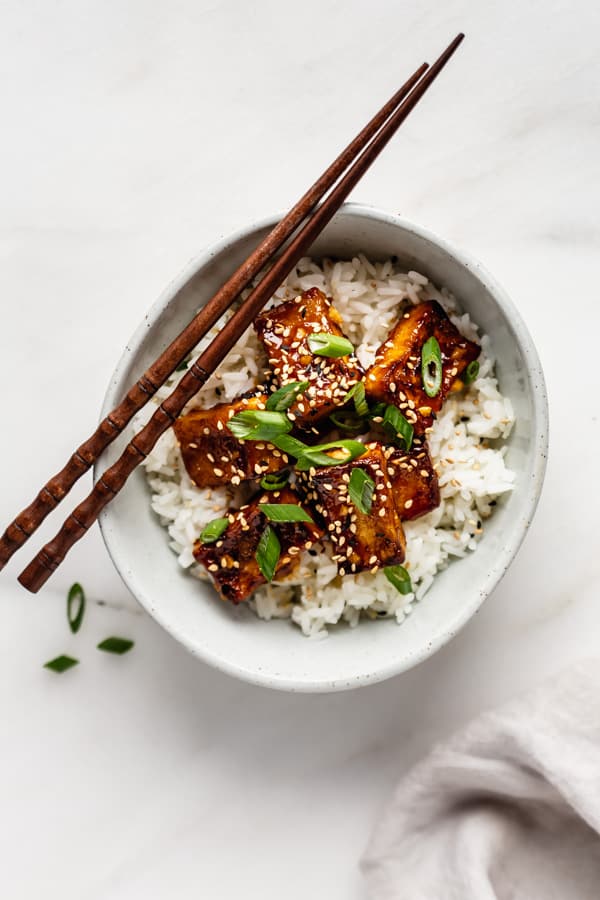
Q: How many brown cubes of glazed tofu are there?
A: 6